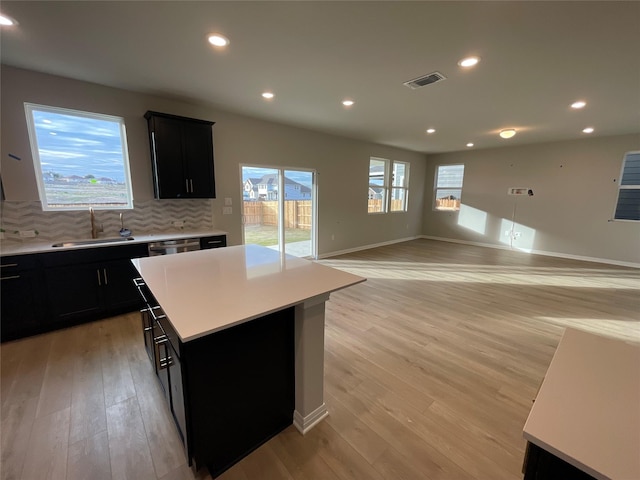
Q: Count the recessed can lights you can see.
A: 9